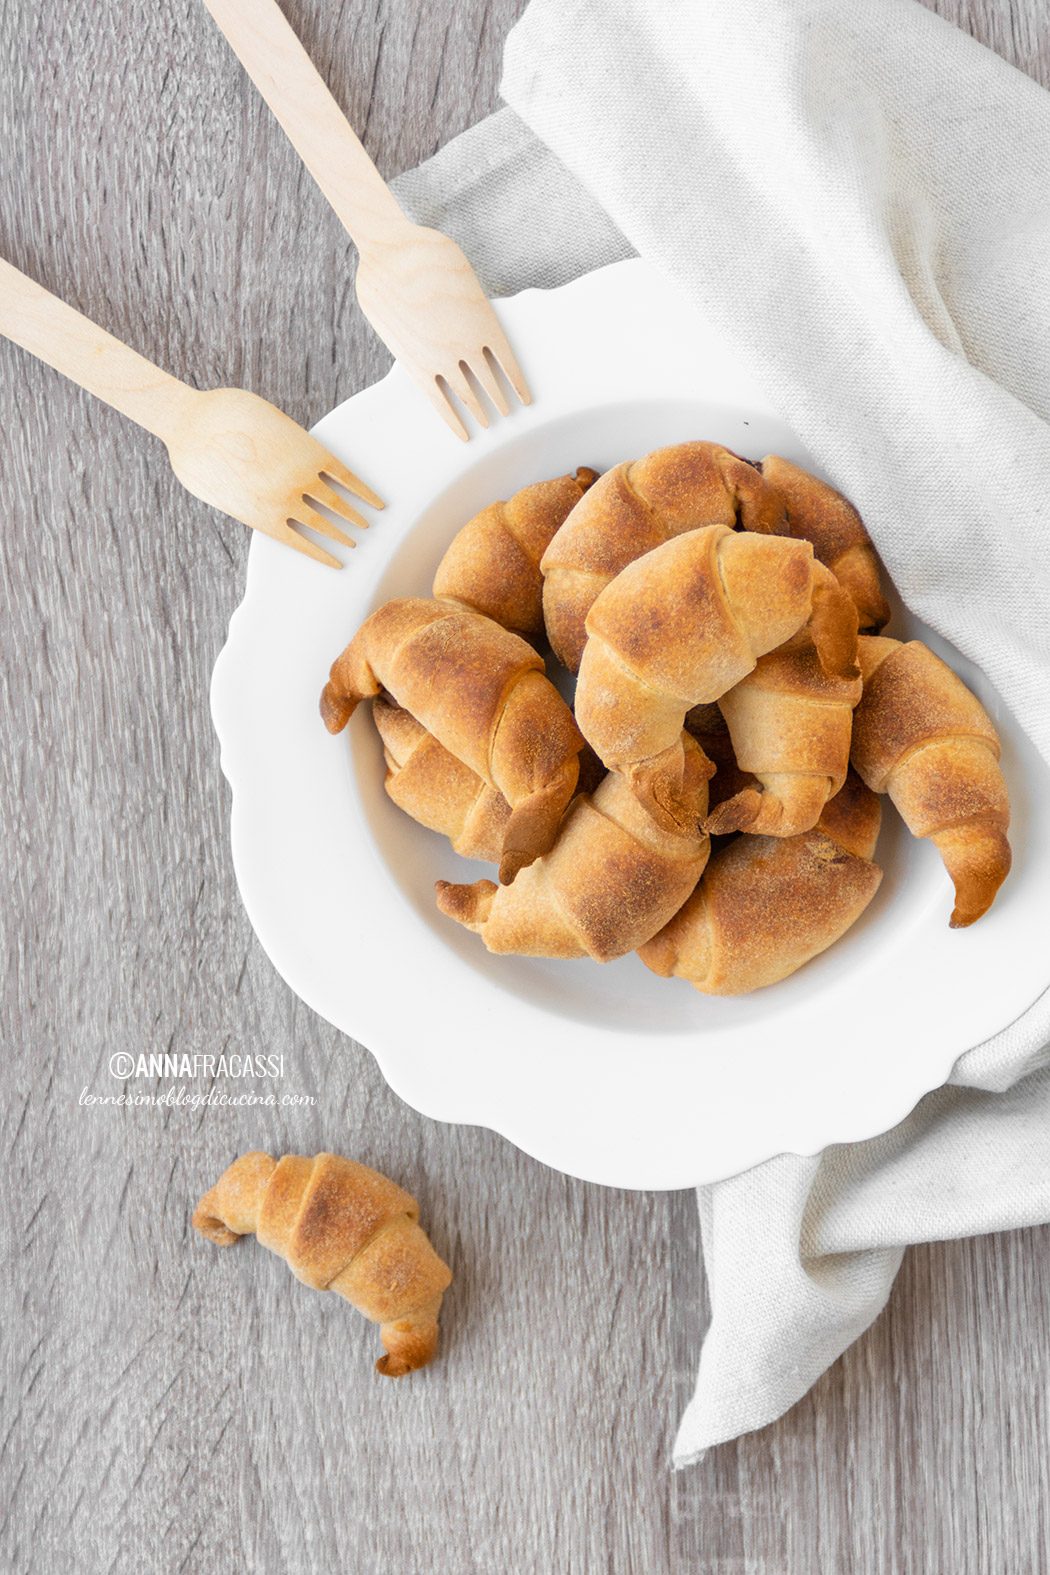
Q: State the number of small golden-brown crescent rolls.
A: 11